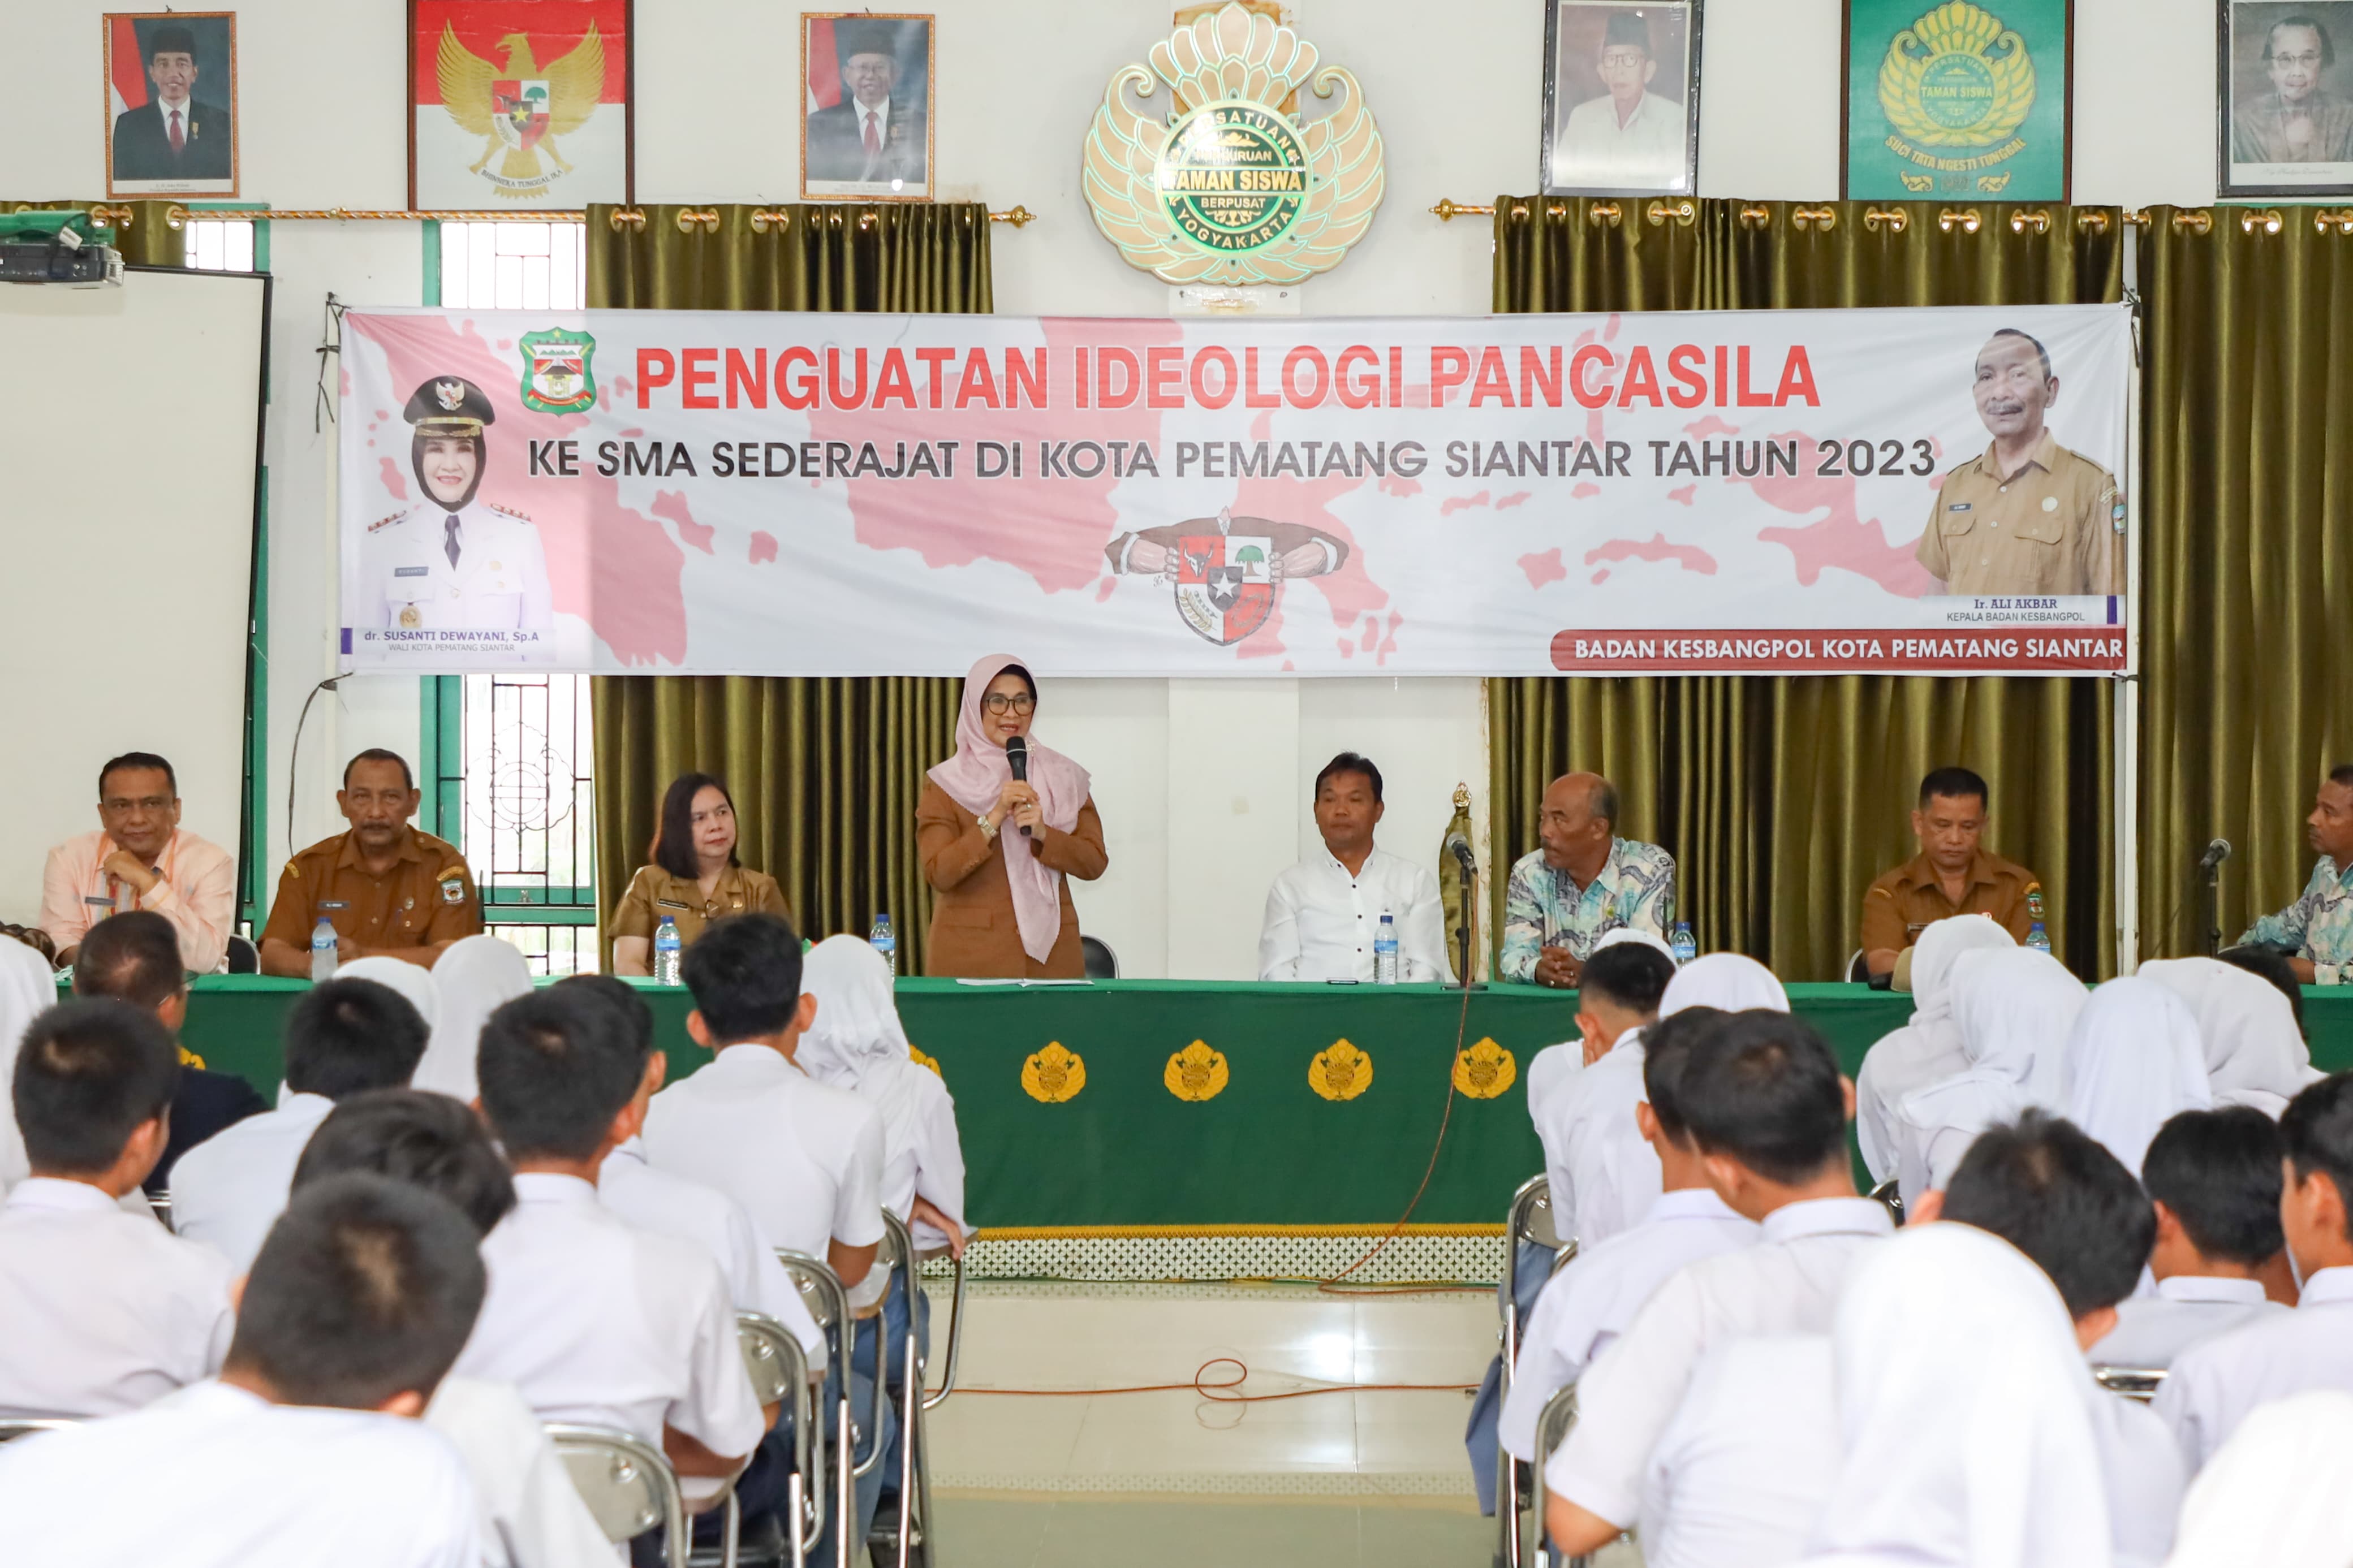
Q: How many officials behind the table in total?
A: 8